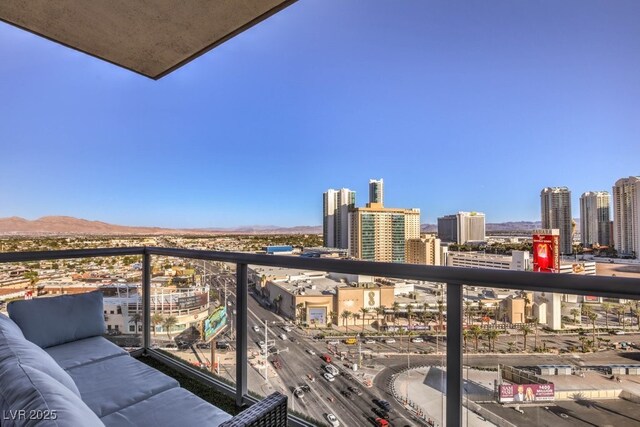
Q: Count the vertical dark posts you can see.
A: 3